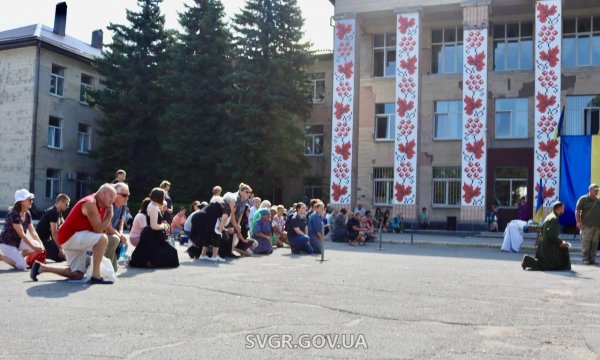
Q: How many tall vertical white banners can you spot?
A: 4